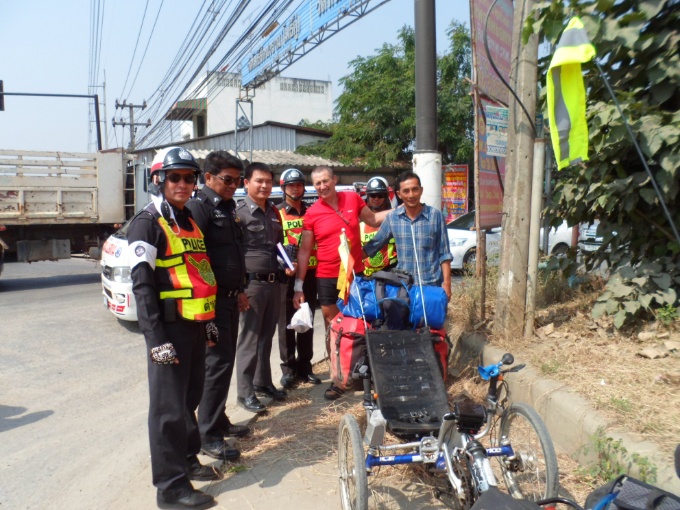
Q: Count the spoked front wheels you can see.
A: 2